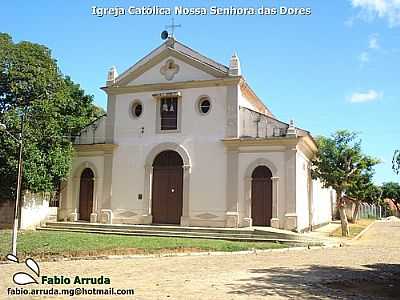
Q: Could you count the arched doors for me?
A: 3